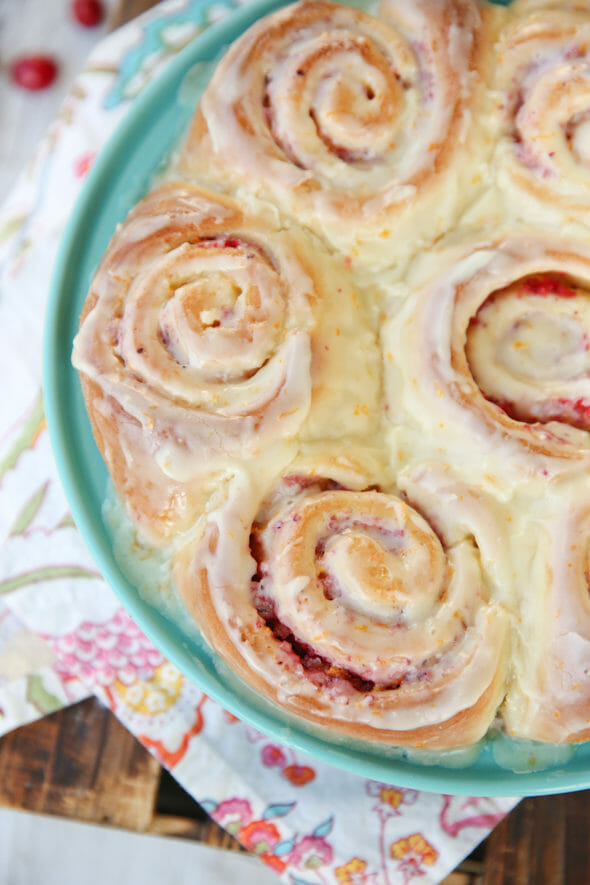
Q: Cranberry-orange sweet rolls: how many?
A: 6